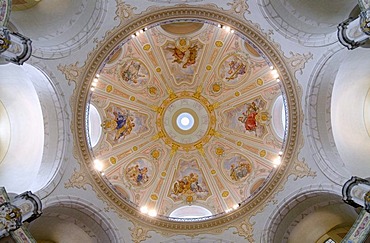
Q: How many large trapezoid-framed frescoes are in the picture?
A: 4